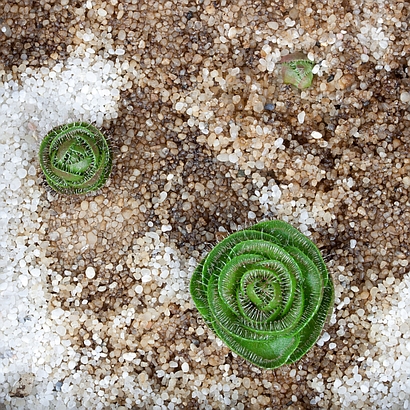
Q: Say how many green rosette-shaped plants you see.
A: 3